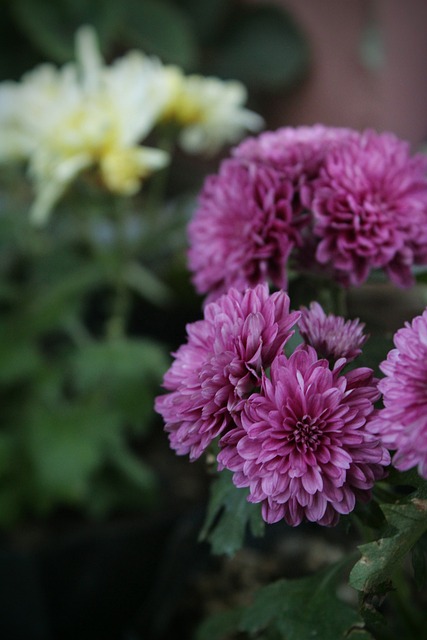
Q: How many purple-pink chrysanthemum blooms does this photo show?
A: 7